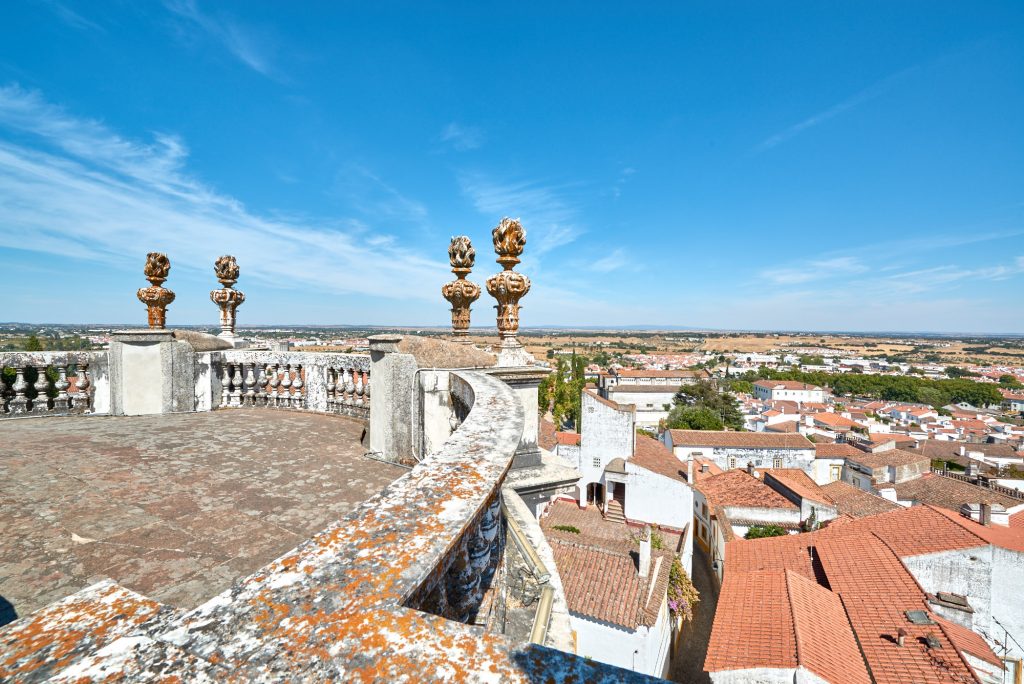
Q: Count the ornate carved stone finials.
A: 4